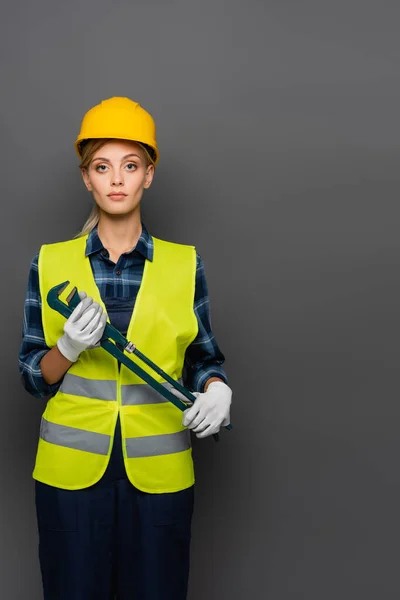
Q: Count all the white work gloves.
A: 2